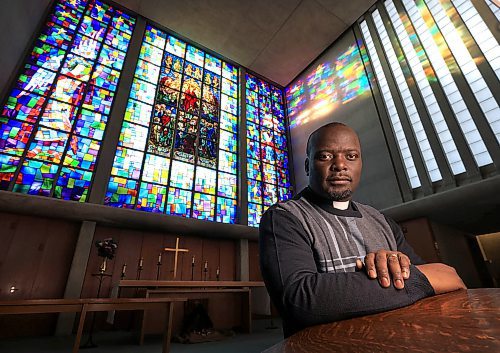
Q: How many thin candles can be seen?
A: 6